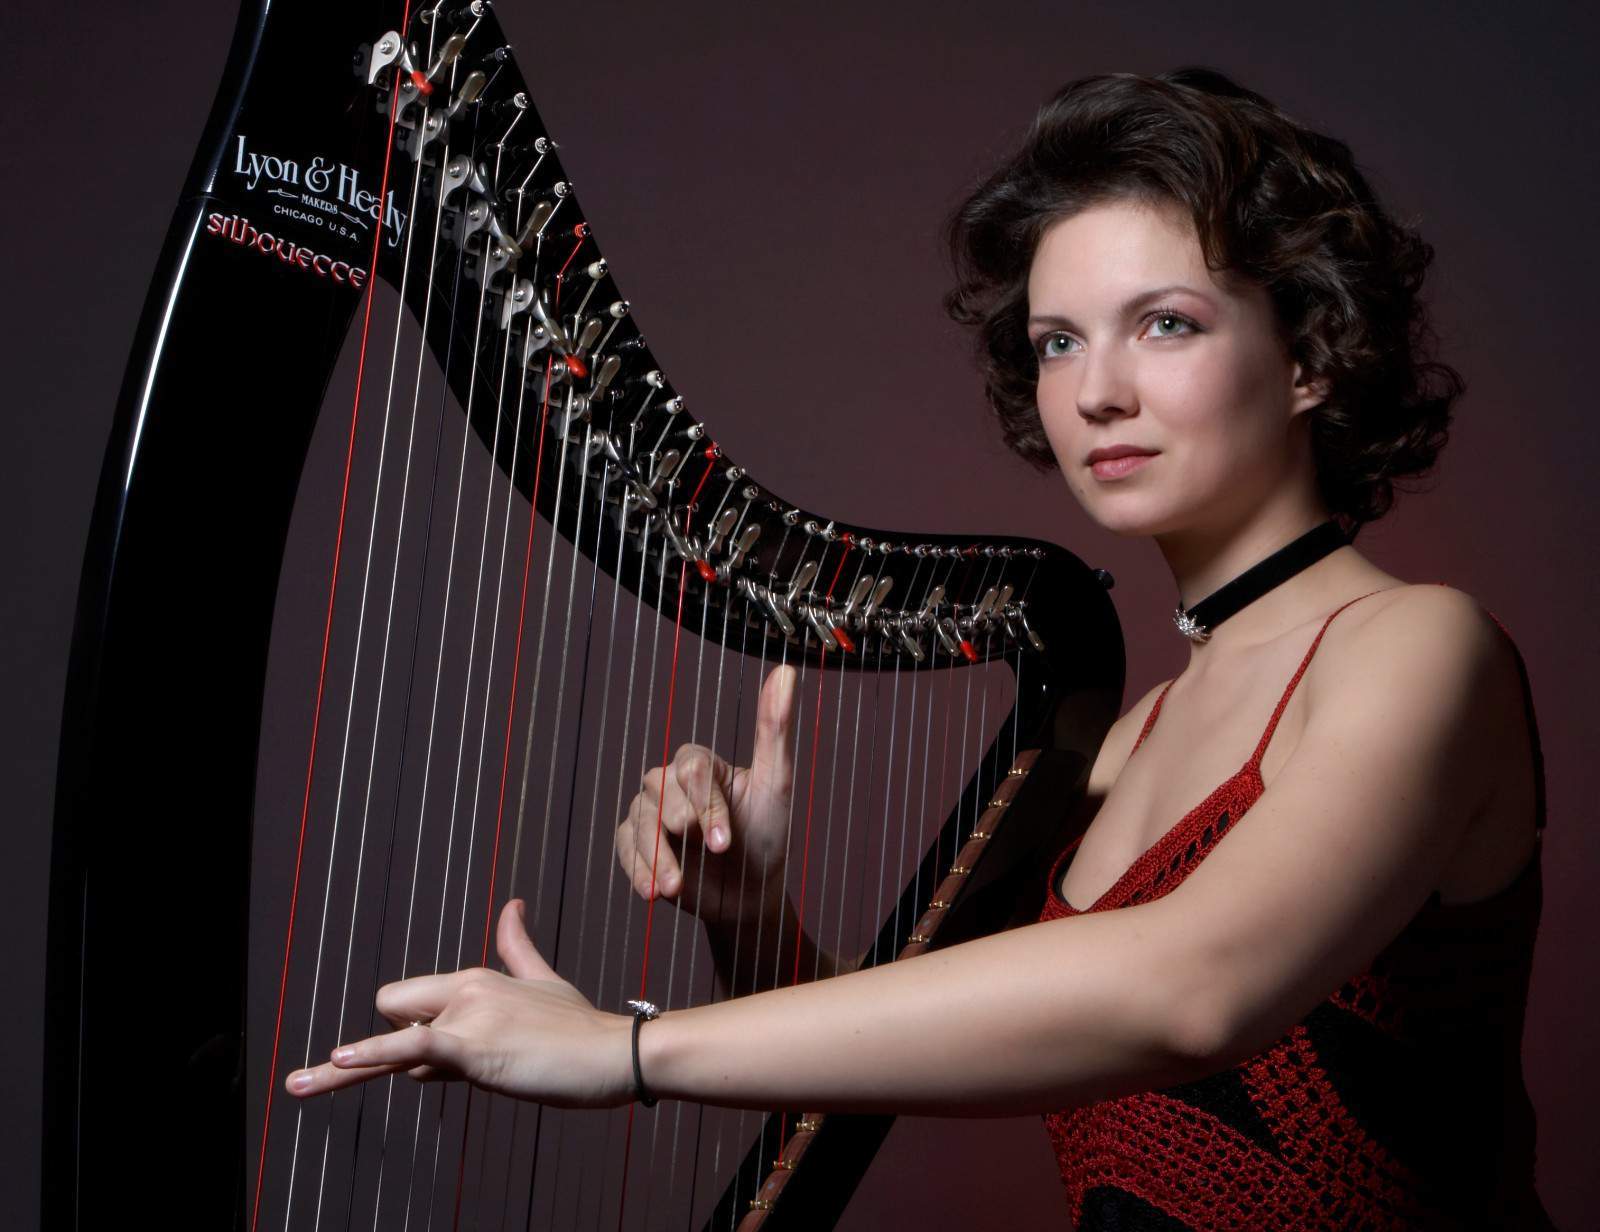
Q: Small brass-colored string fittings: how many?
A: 9